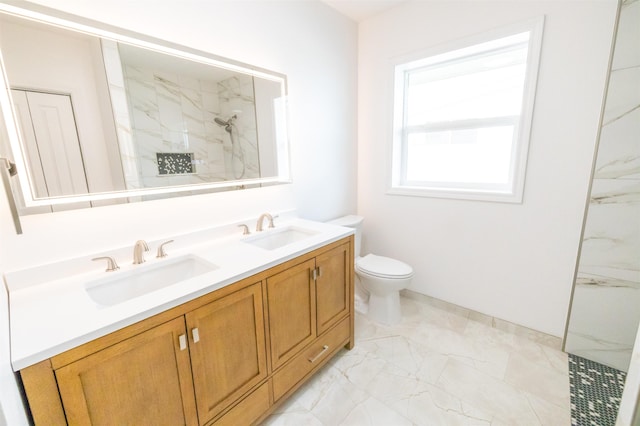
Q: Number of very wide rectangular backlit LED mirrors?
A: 1